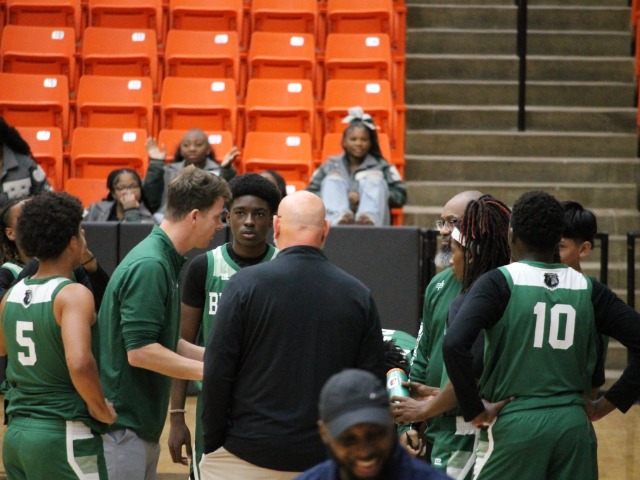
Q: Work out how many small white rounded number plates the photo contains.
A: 15